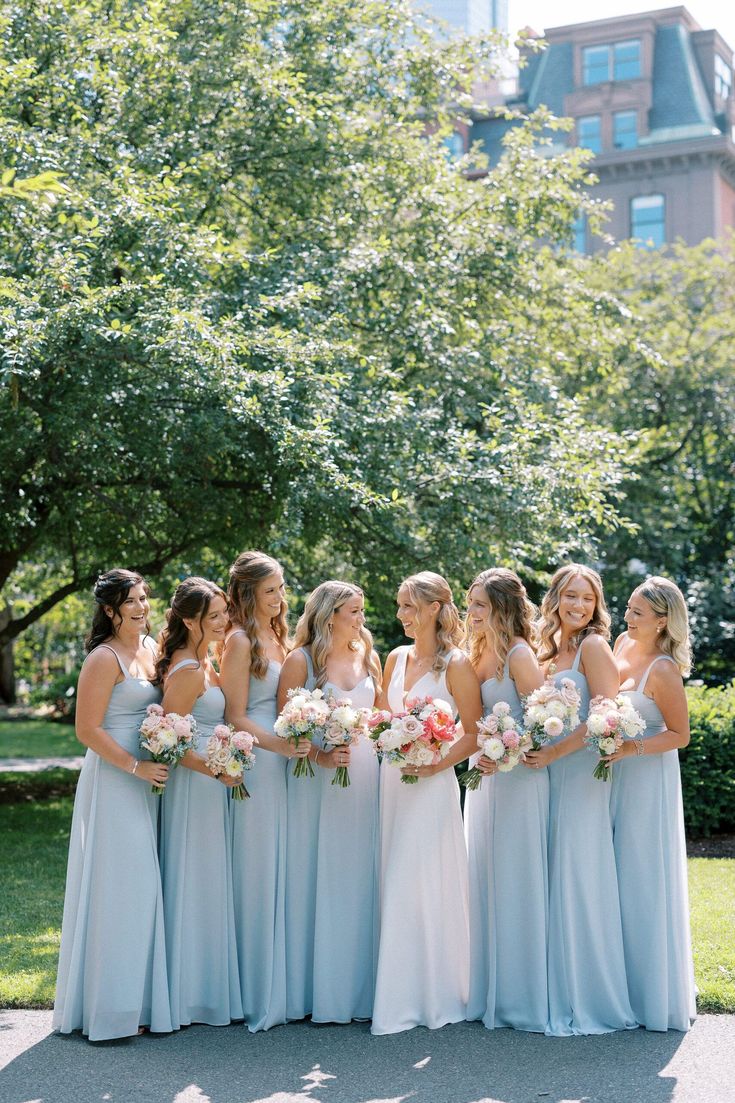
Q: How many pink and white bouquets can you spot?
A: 8